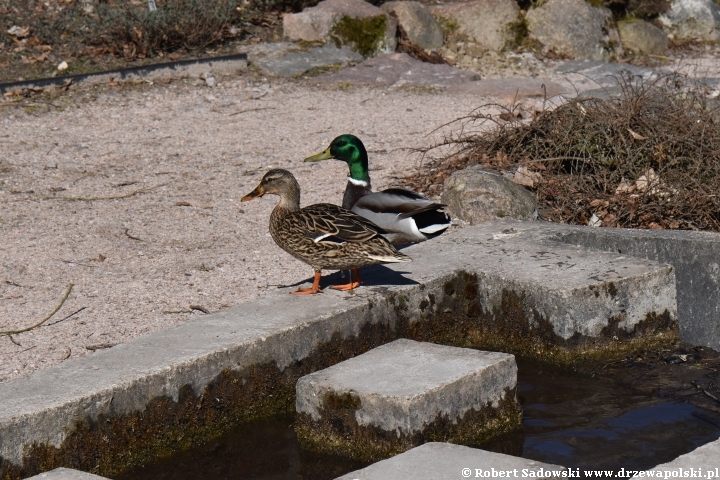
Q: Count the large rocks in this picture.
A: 7